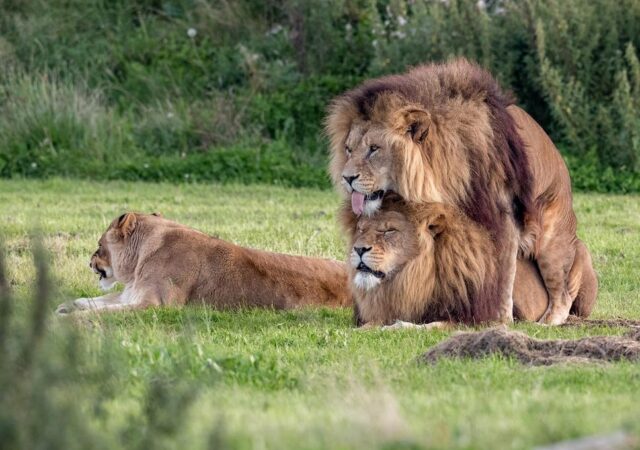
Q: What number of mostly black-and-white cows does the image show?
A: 0